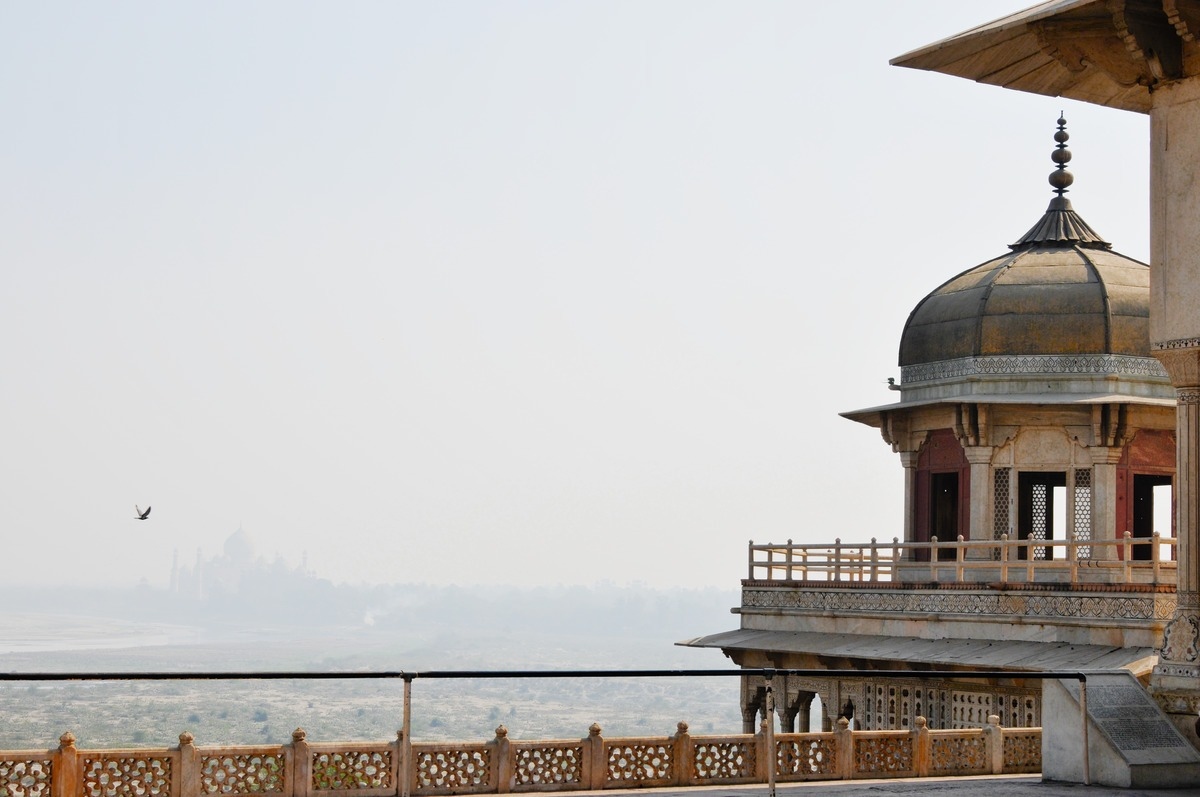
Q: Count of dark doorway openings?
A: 3